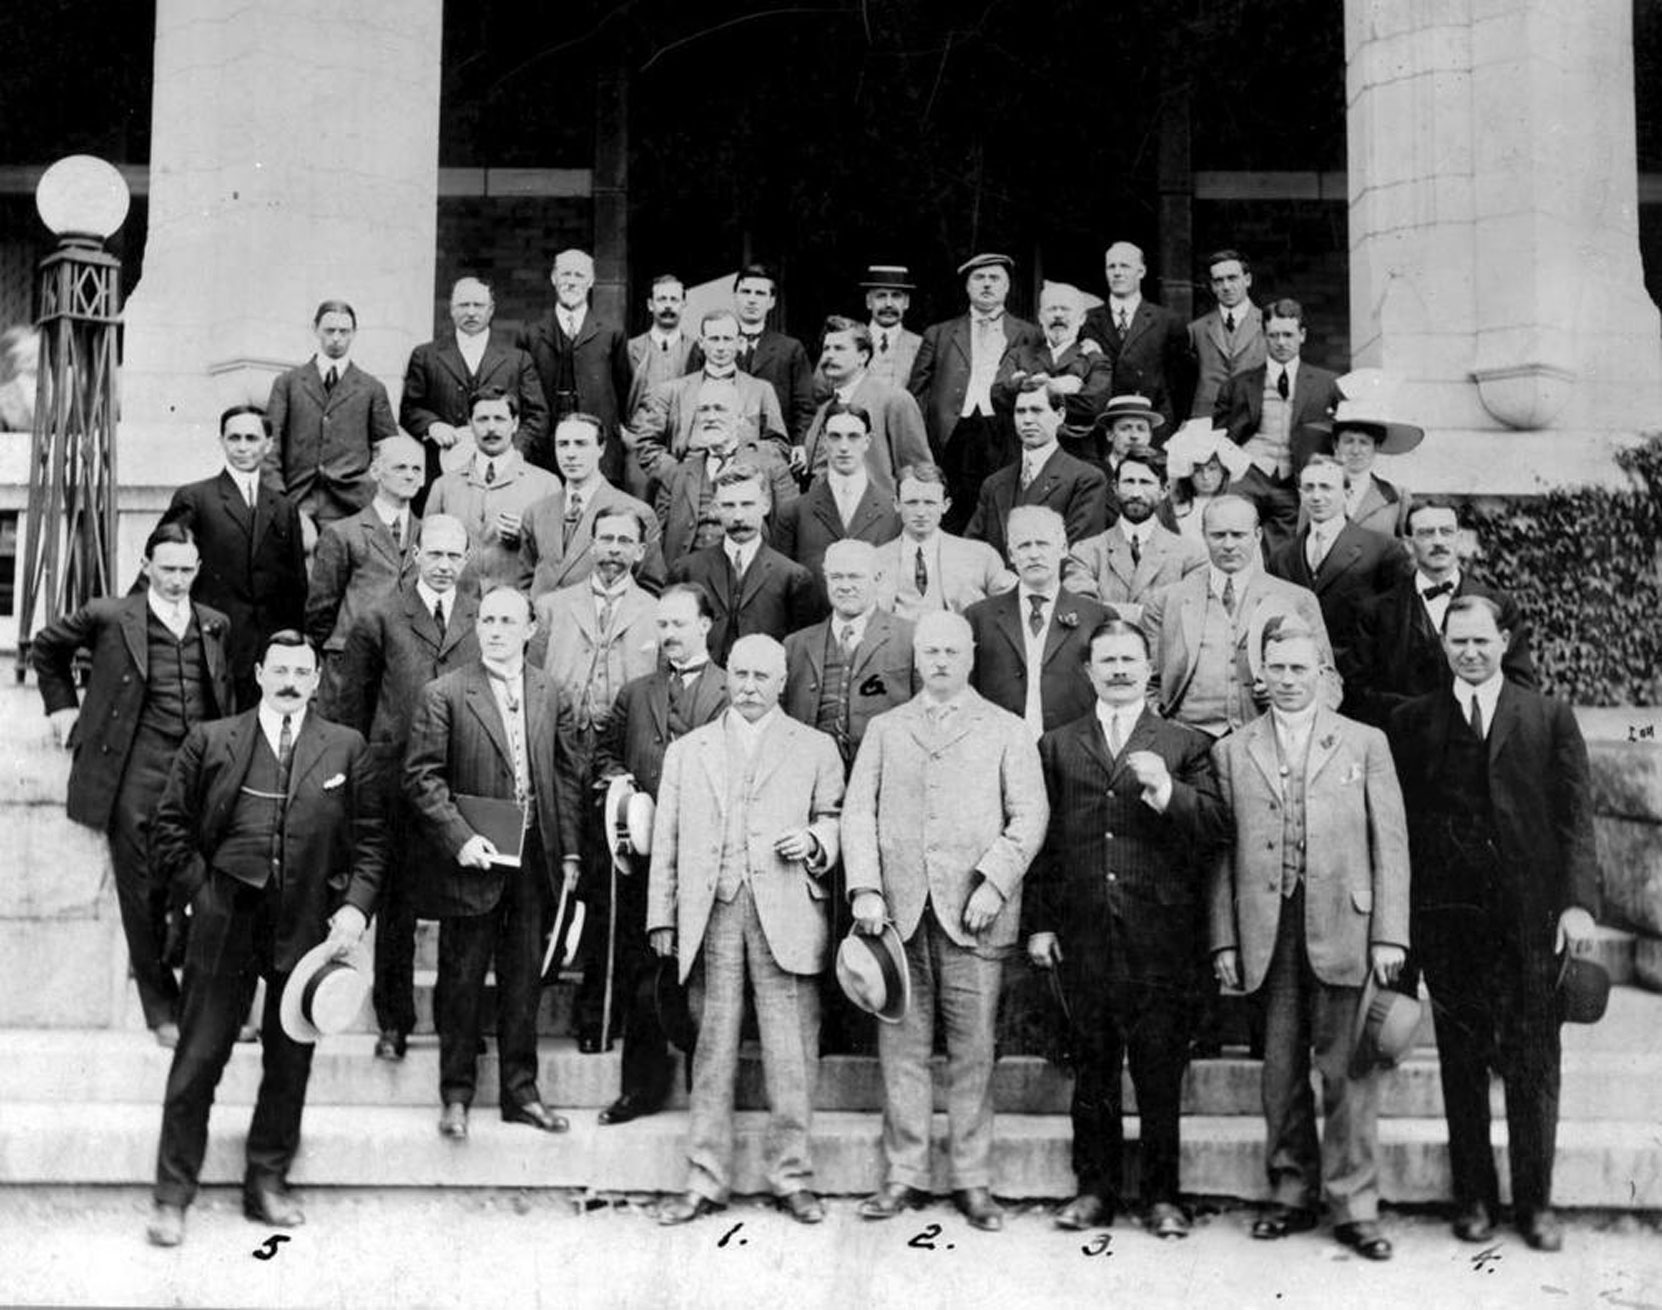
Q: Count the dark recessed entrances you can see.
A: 1